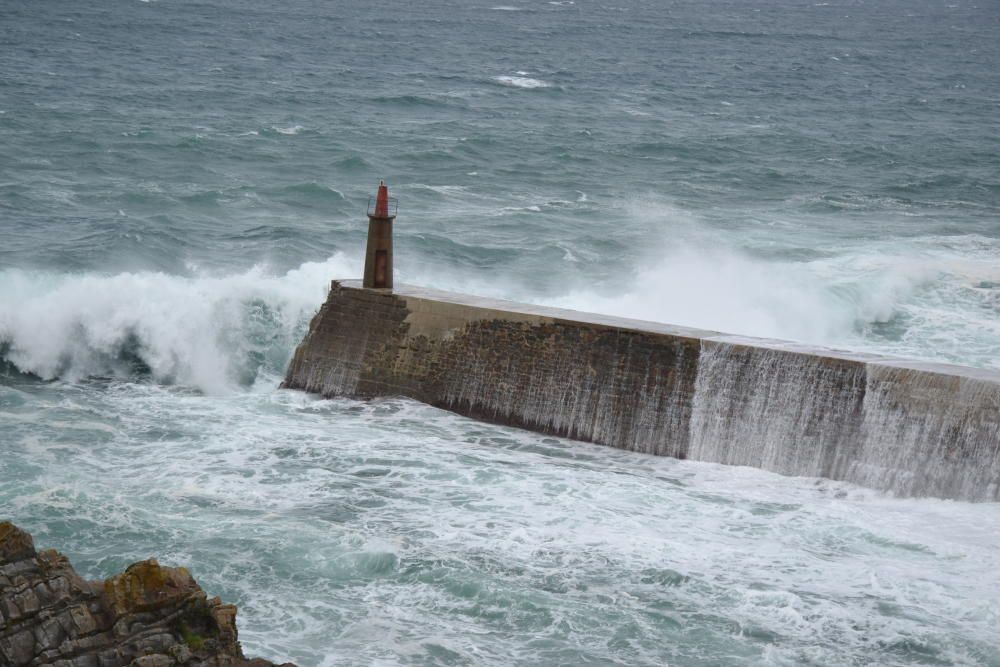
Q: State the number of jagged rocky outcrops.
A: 1